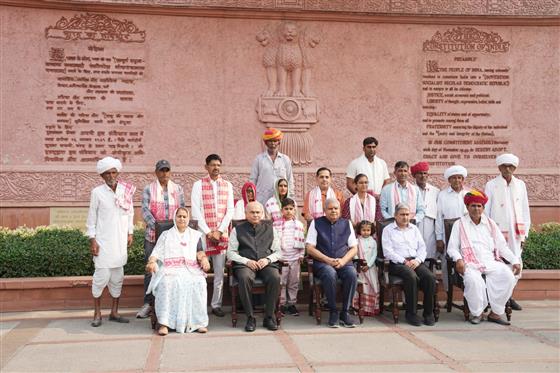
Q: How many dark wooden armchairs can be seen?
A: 5